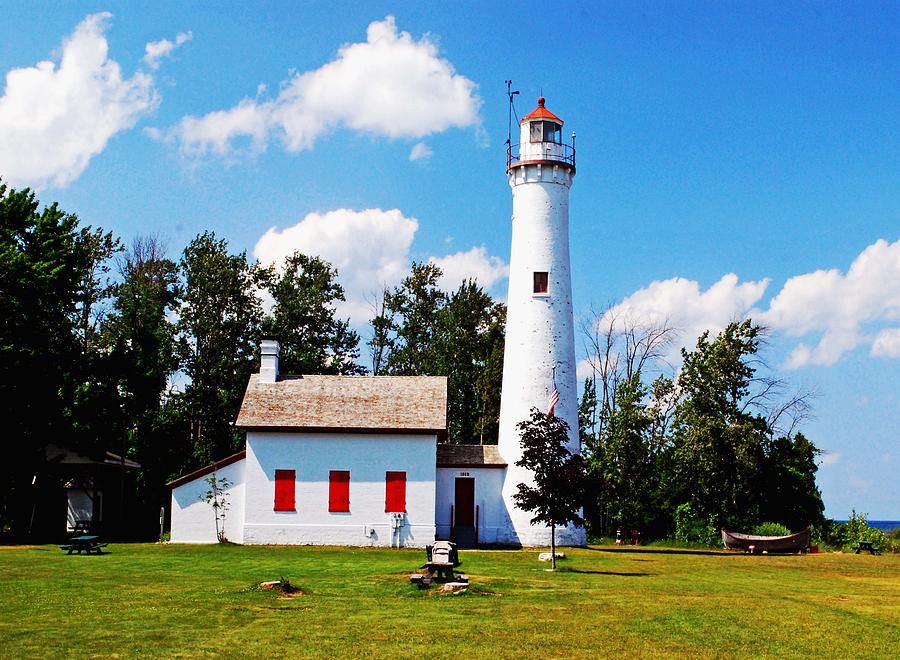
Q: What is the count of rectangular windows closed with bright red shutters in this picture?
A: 3